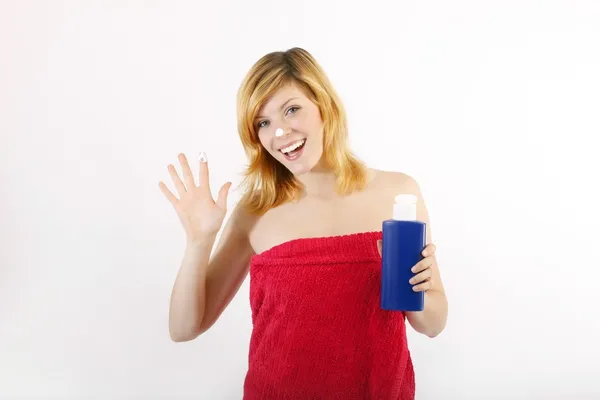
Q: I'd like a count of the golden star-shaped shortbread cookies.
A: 0